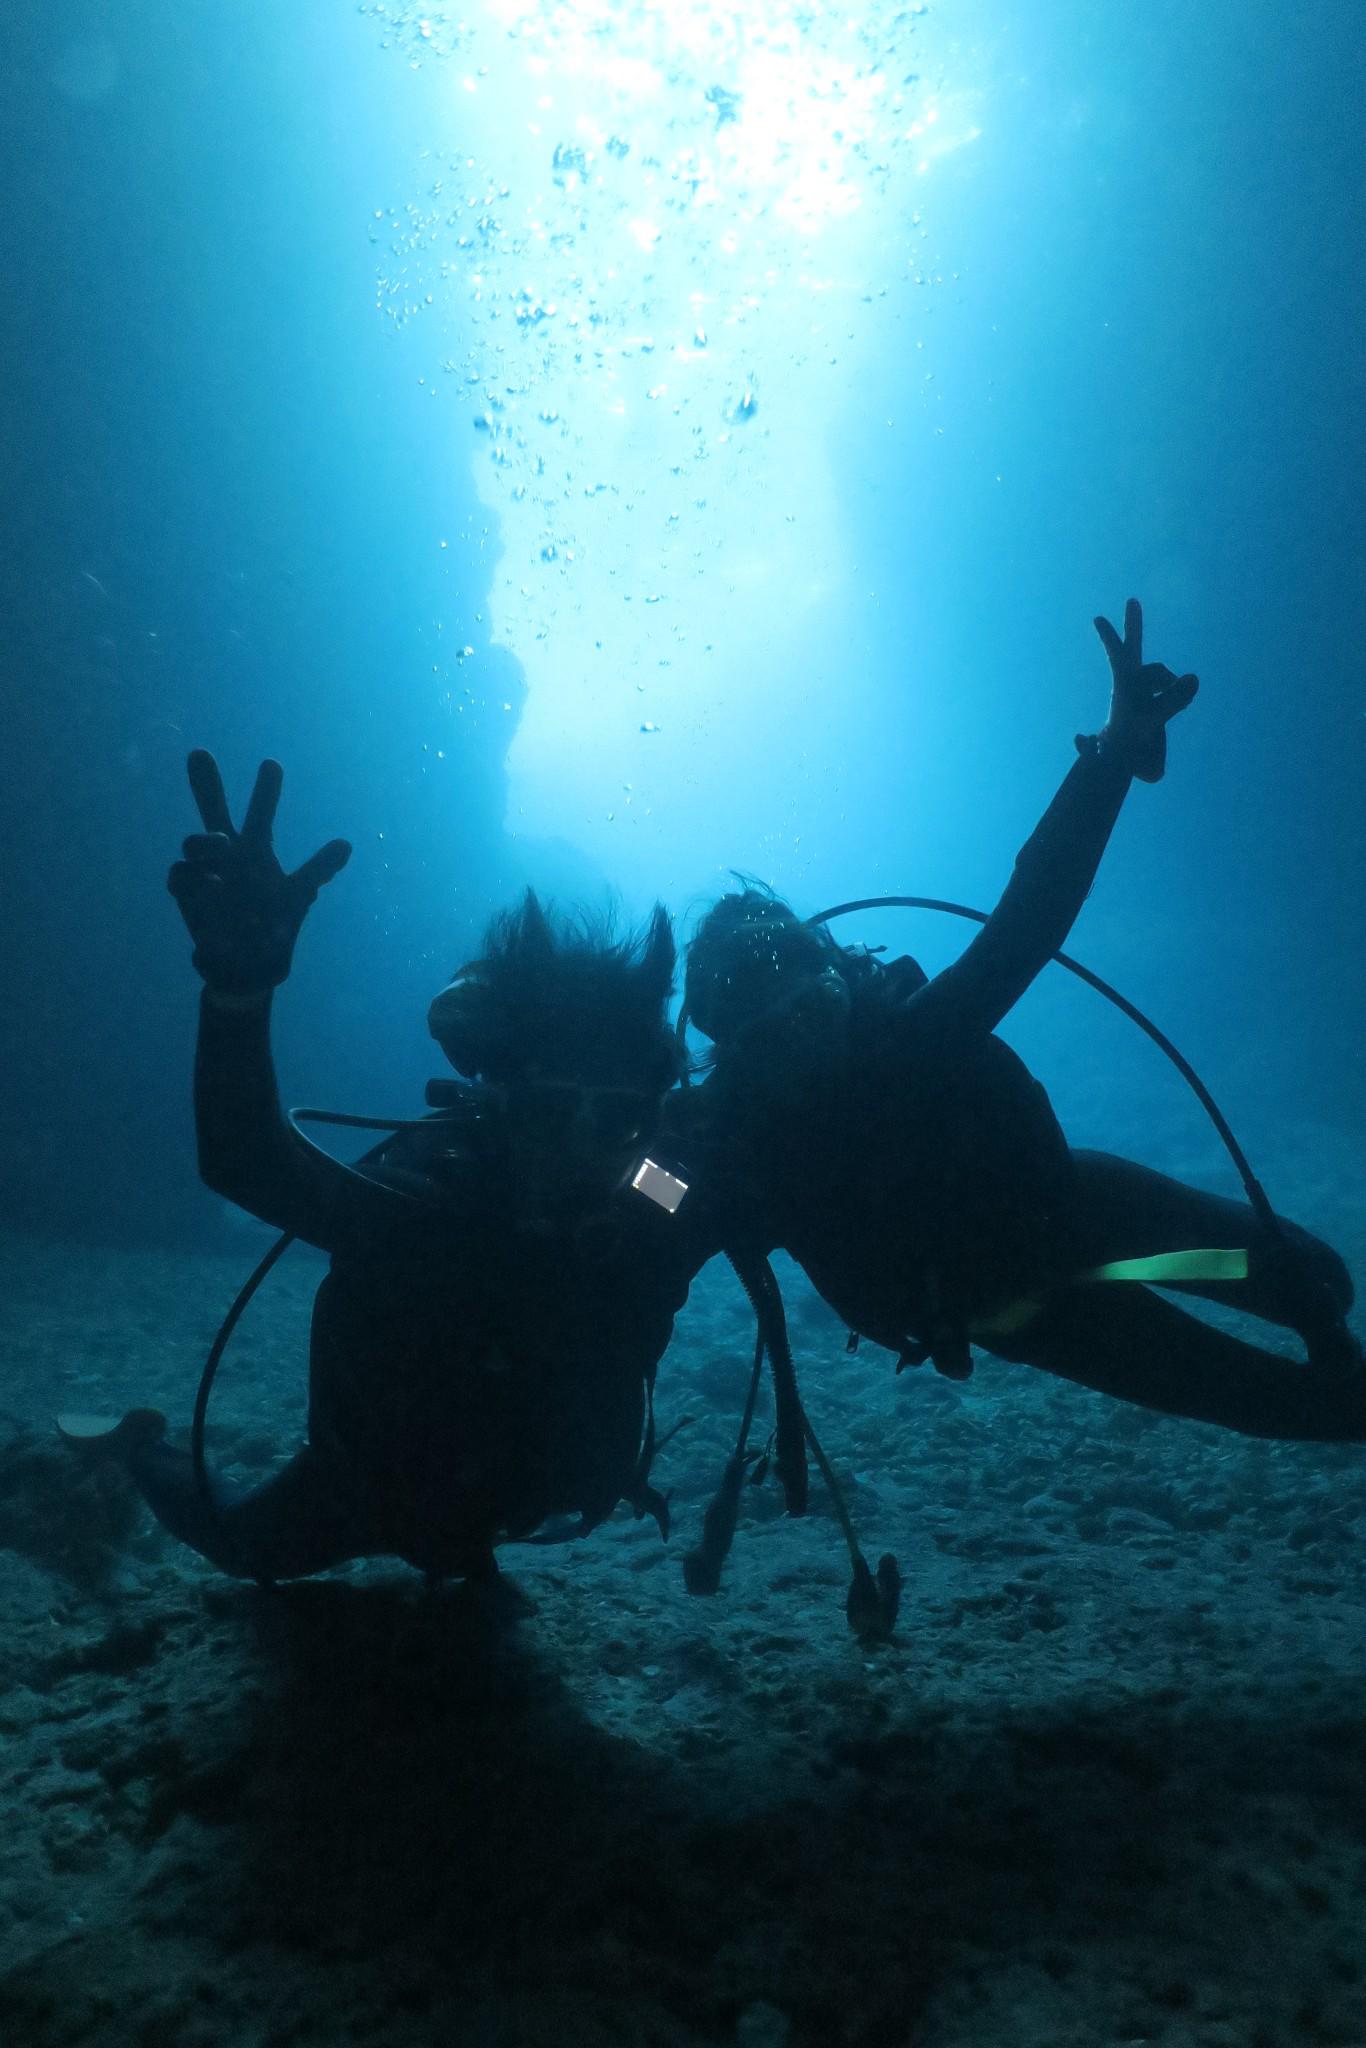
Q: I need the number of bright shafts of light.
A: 1